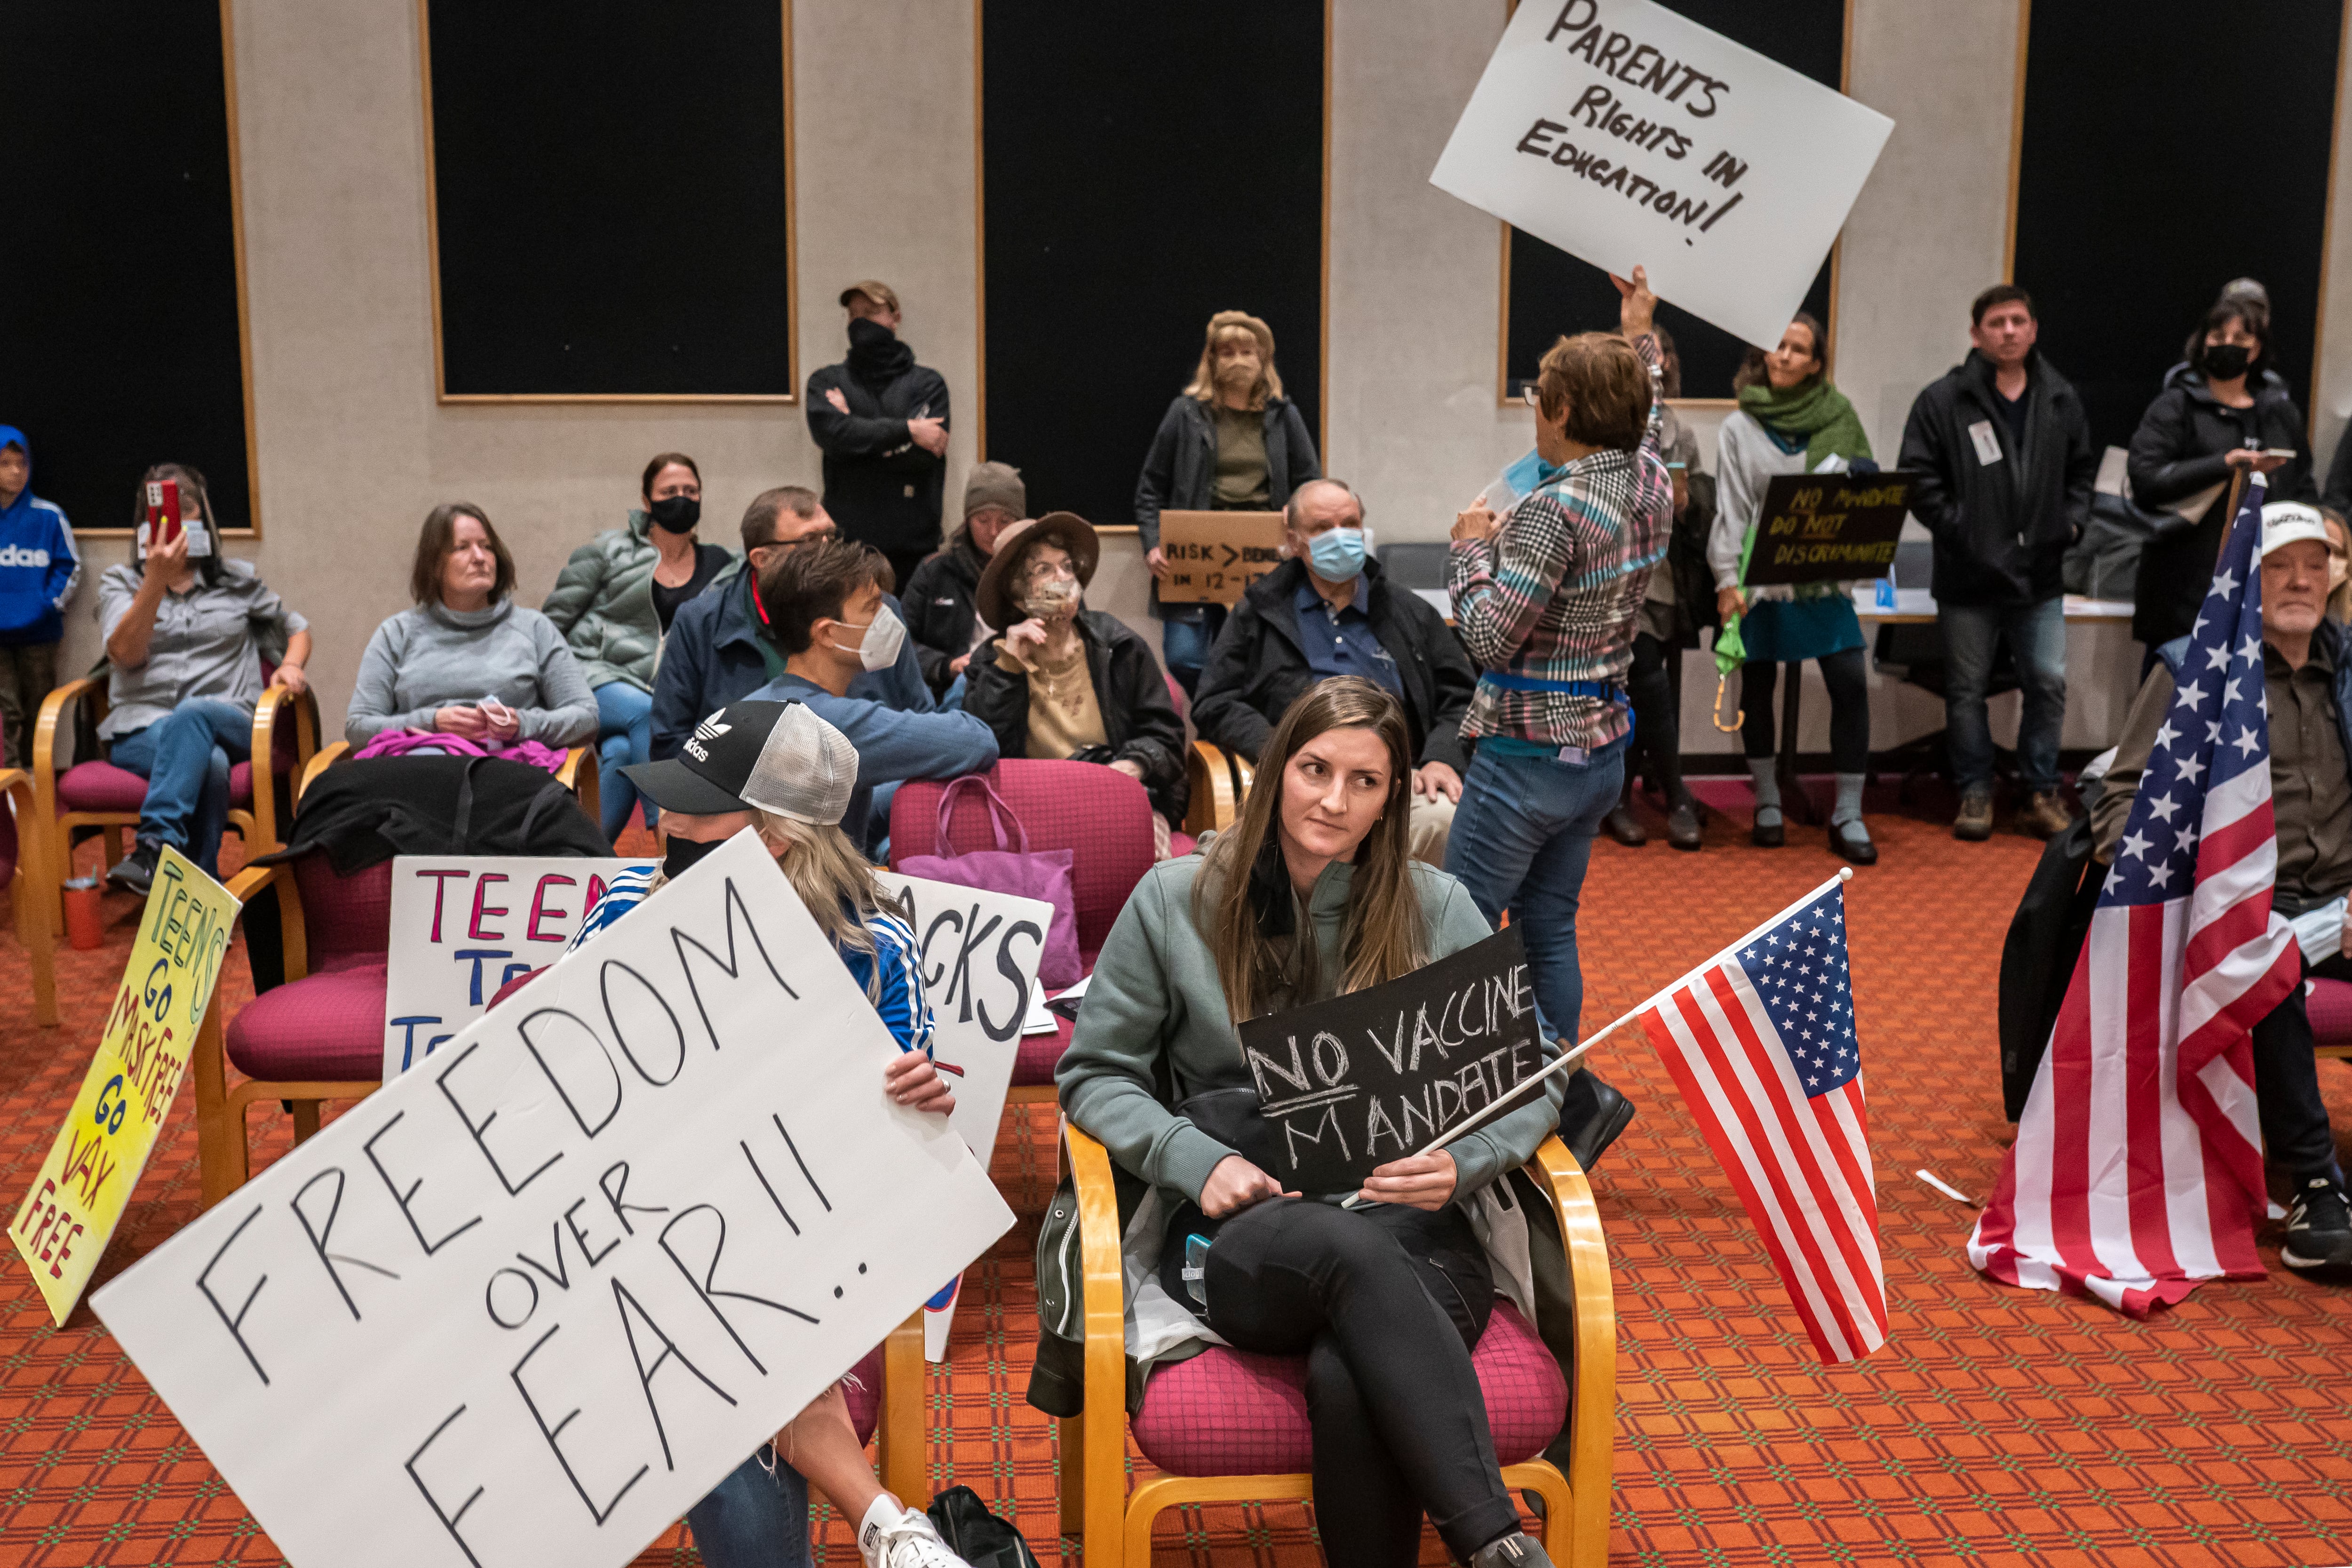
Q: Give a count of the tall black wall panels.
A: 5